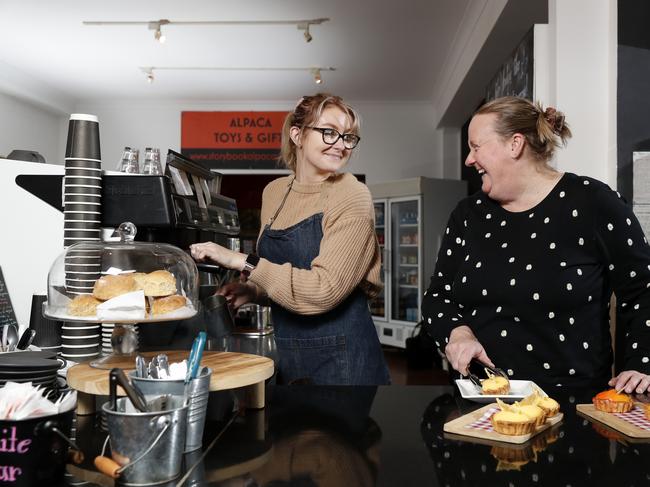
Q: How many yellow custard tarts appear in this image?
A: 4